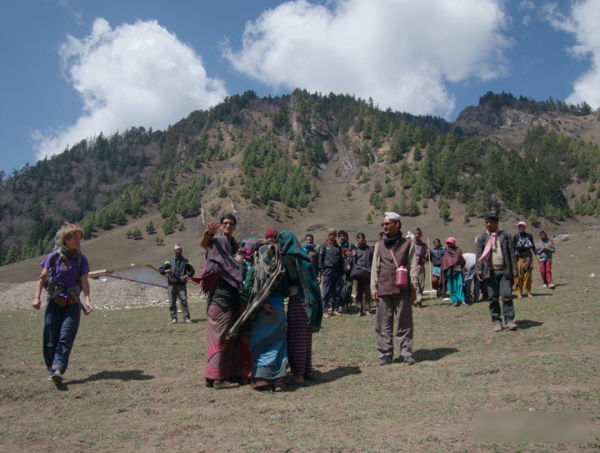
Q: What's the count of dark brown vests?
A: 1